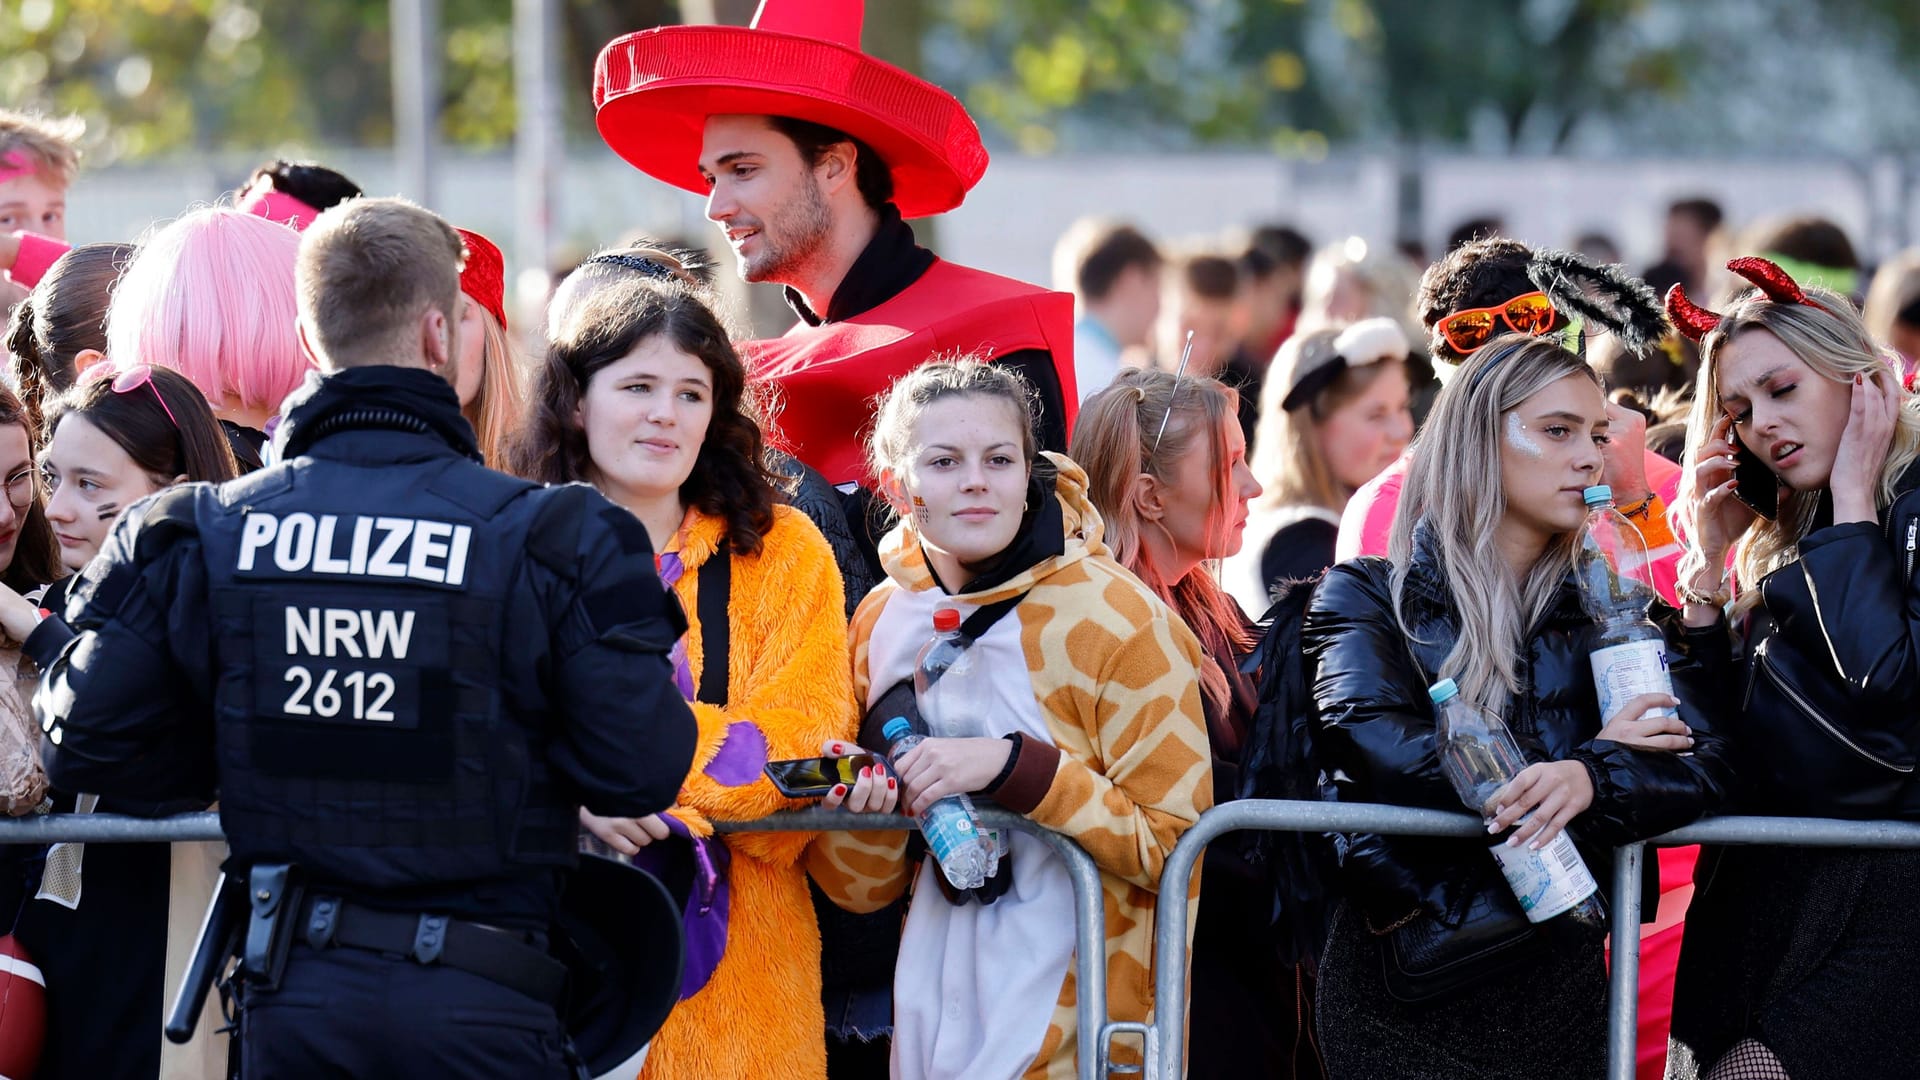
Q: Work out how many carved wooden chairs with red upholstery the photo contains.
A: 0